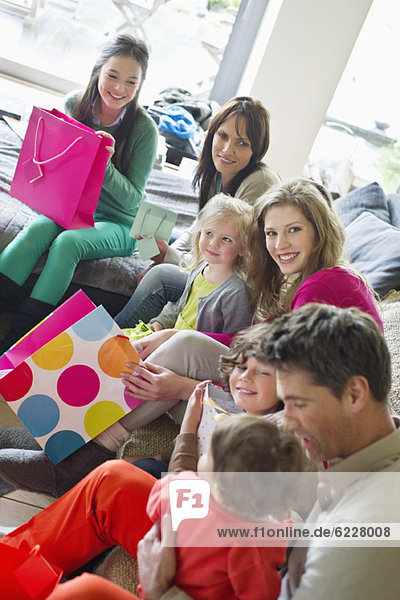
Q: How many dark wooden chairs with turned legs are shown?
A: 0